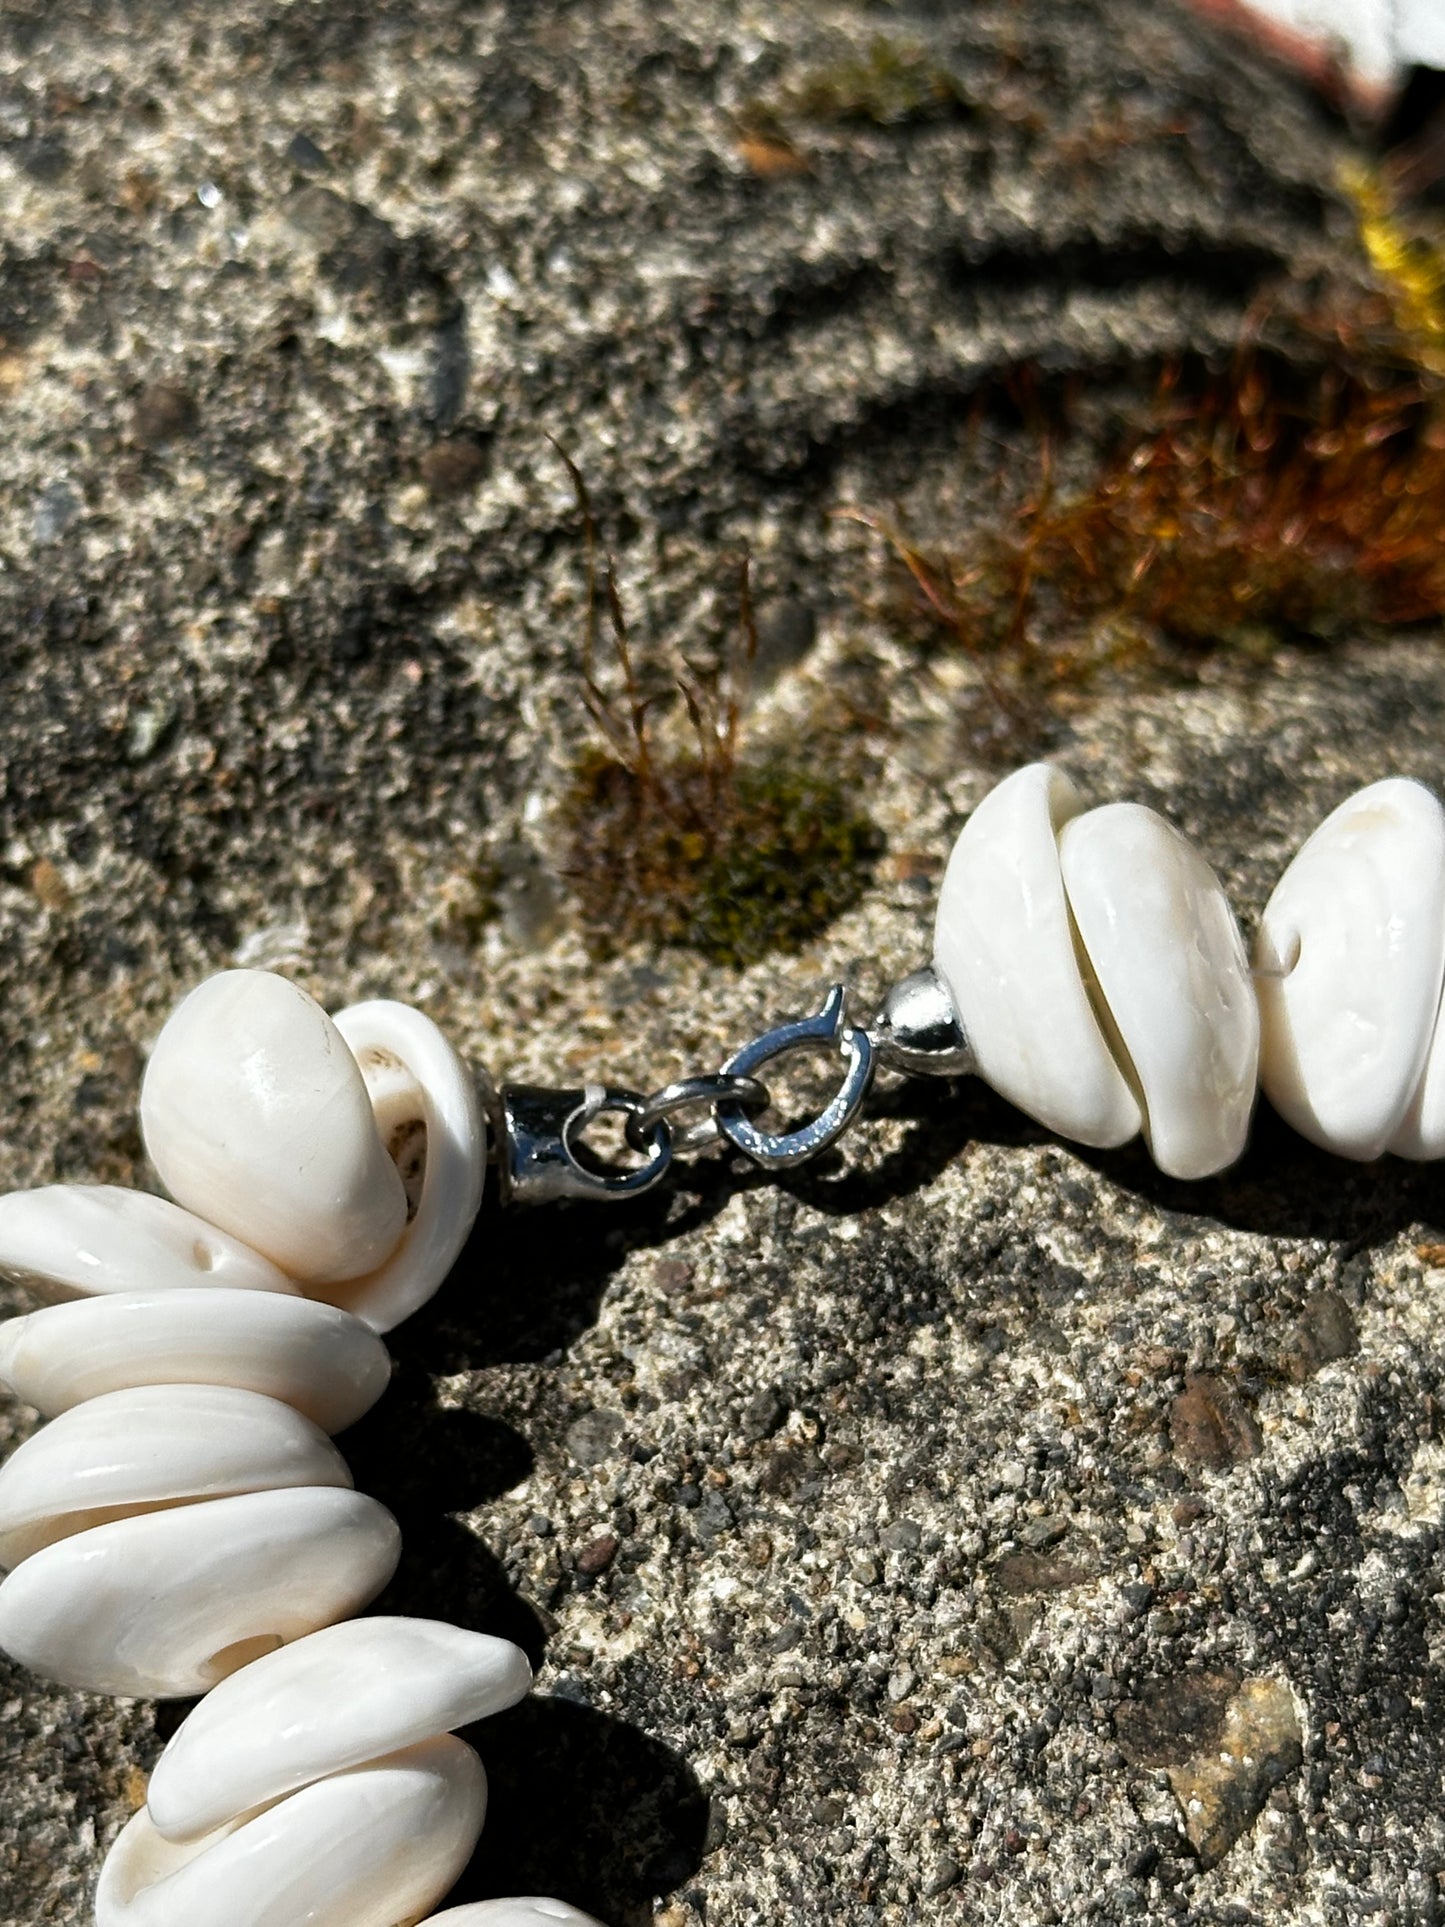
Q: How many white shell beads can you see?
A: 13